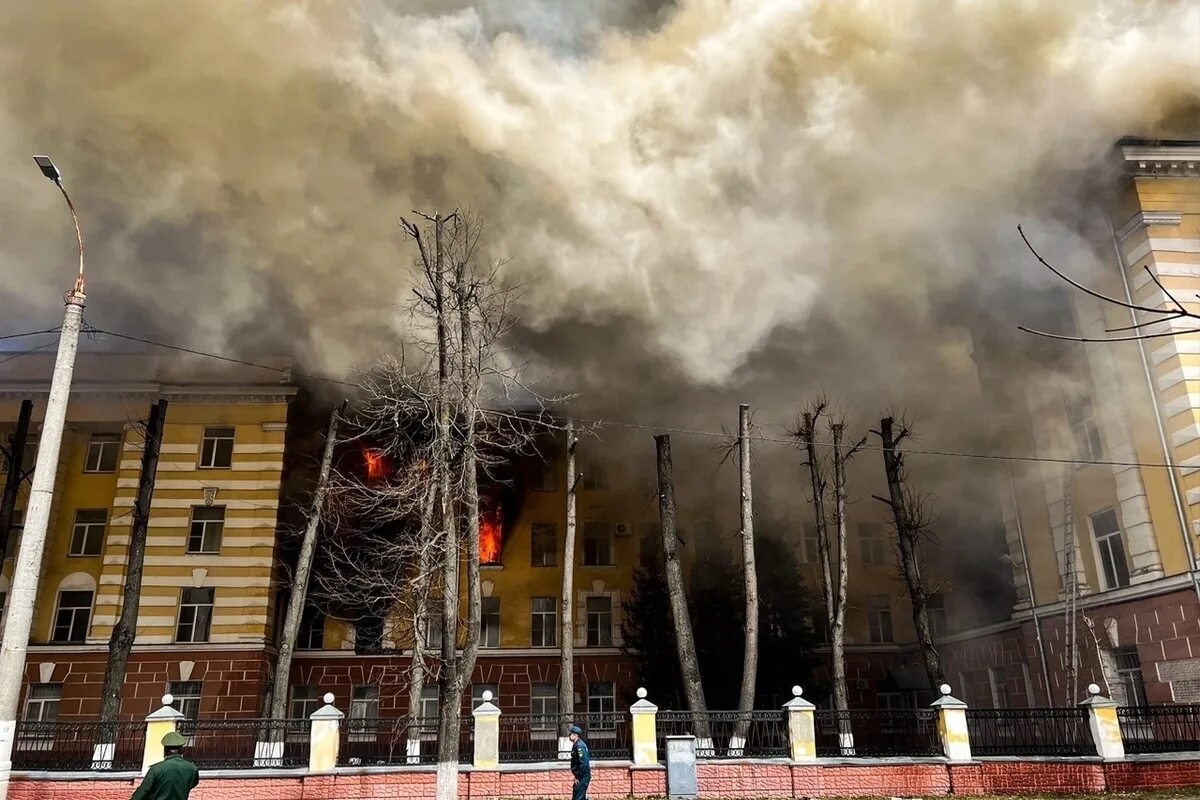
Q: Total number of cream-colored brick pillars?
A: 7